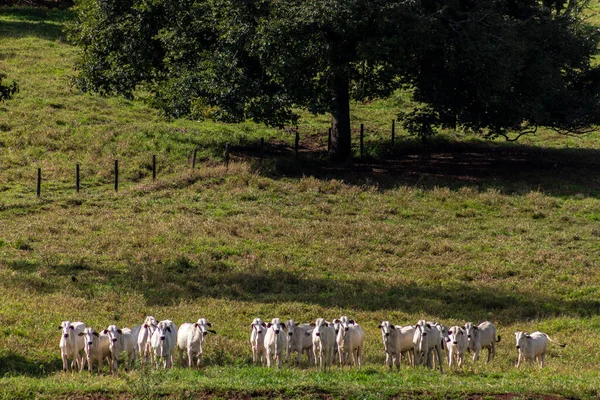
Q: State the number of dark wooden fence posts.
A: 11